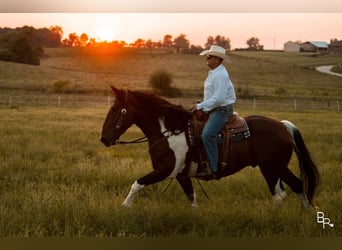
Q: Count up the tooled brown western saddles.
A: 1